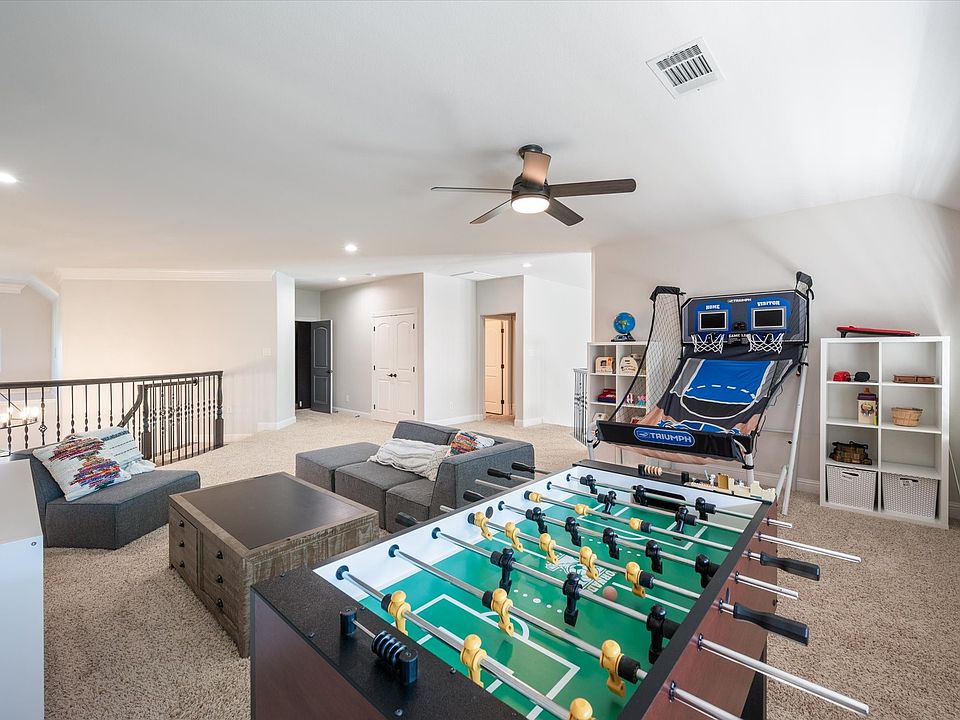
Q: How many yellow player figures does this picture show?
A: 13